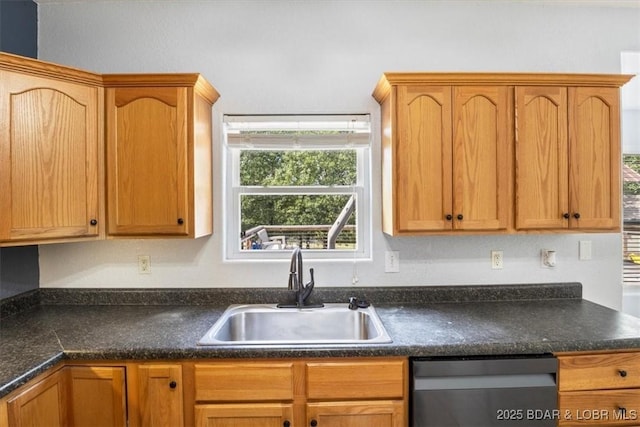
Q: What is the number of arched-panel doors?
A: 6